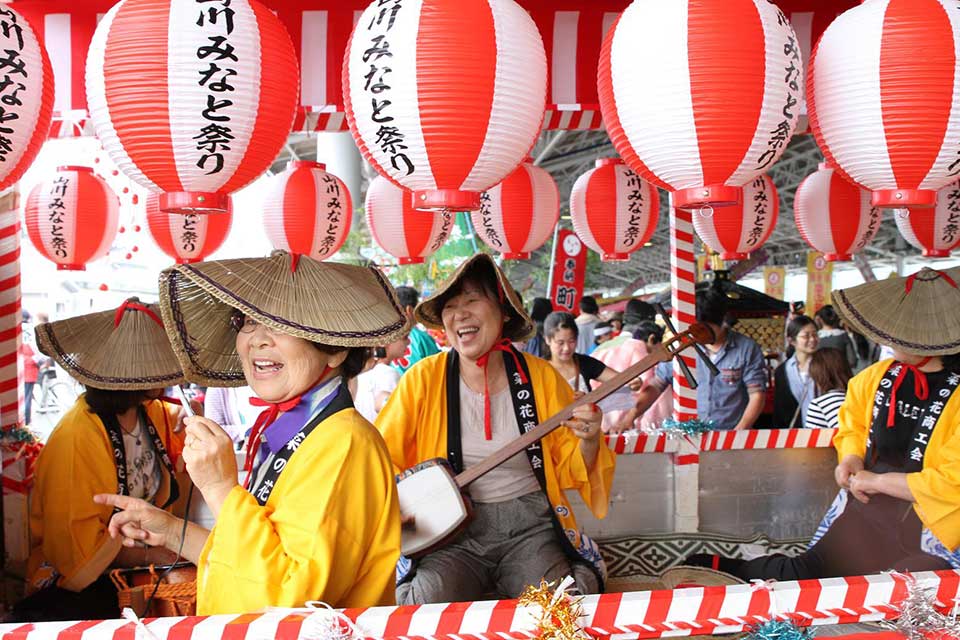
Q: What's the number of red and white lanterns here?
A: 14